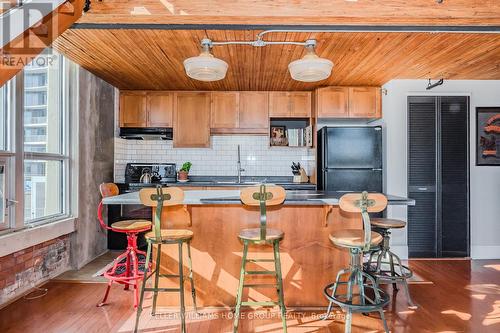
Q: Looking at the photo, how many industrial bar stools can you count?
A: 5